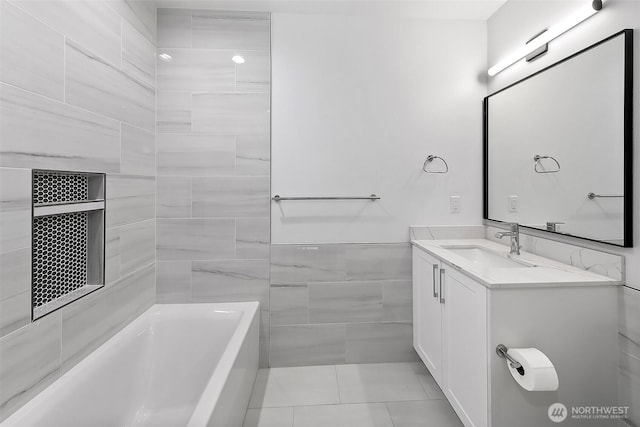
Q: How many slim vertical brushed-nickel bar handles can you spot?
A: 2